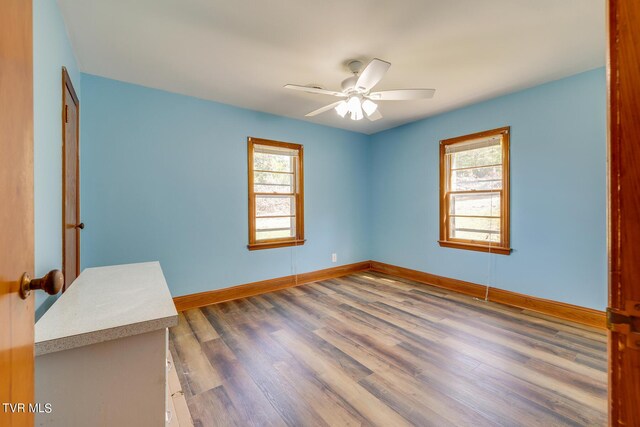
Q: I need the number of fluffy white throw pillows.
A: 0